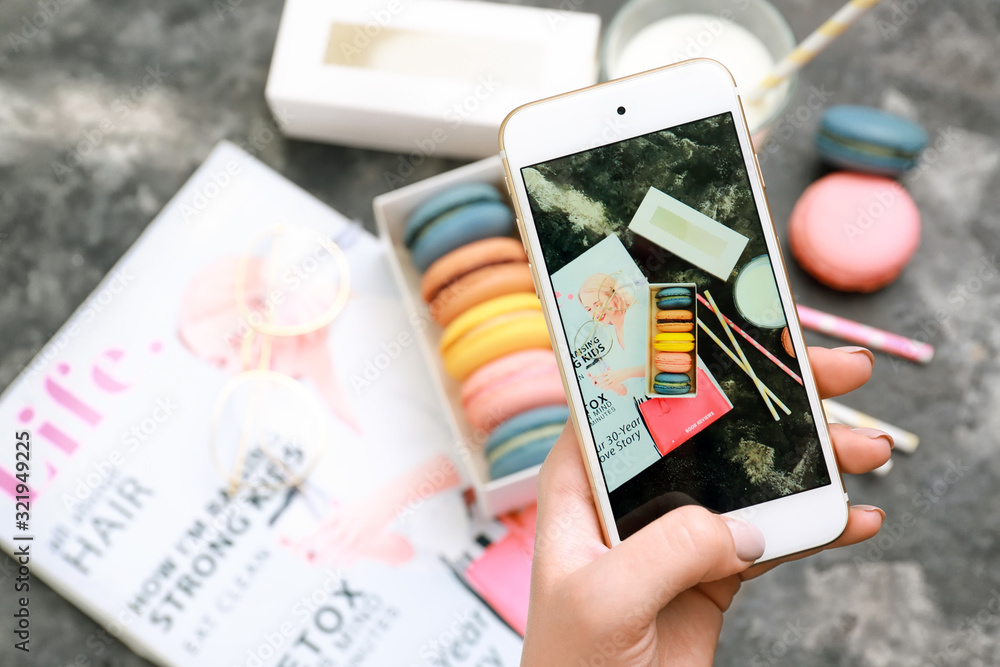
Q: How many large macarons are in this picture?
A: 7